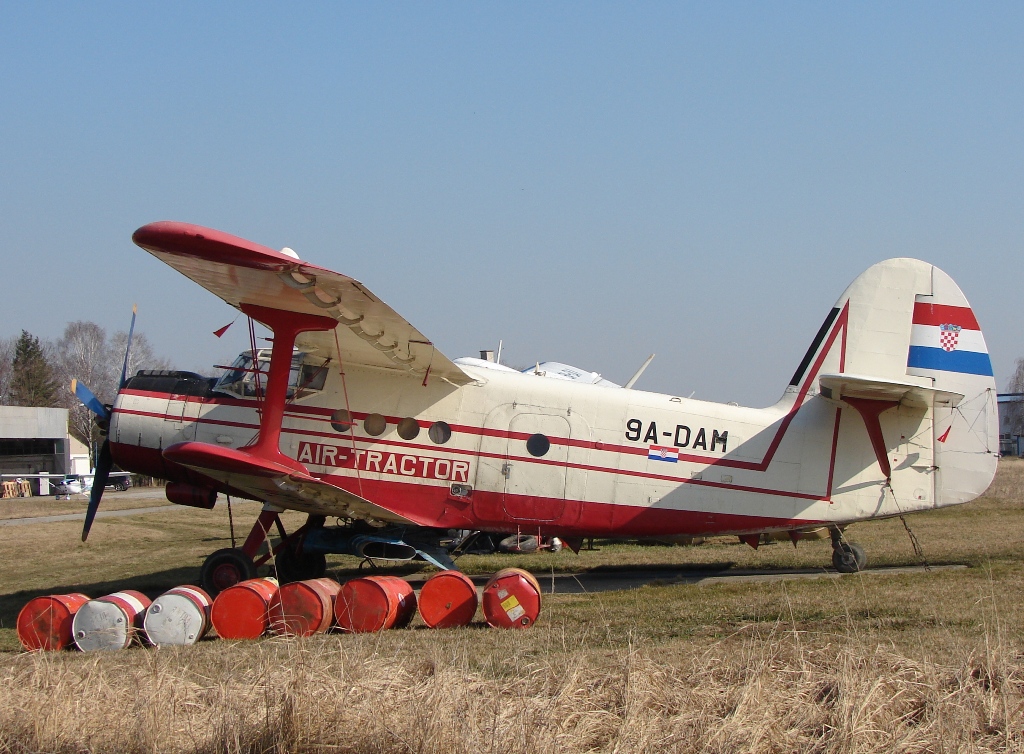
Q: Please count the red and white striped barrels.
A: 2